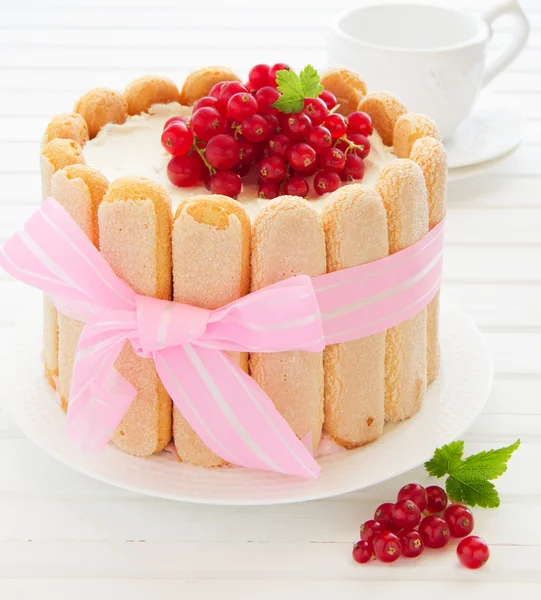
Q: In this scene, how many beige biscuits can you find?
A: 15